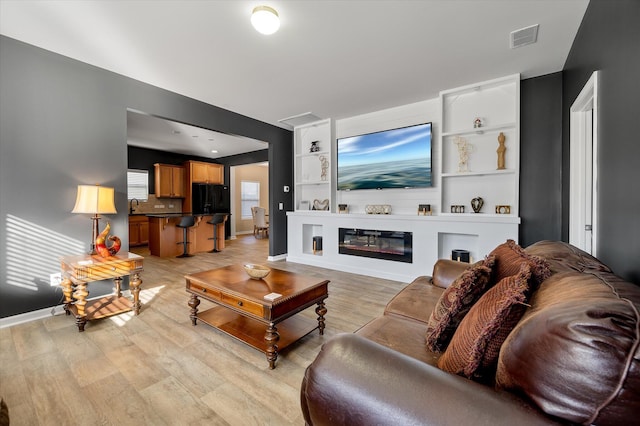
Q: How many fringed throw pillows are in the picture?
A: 3